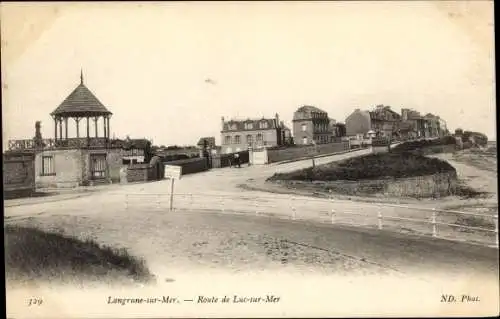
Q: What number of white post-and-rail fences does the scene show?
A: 1